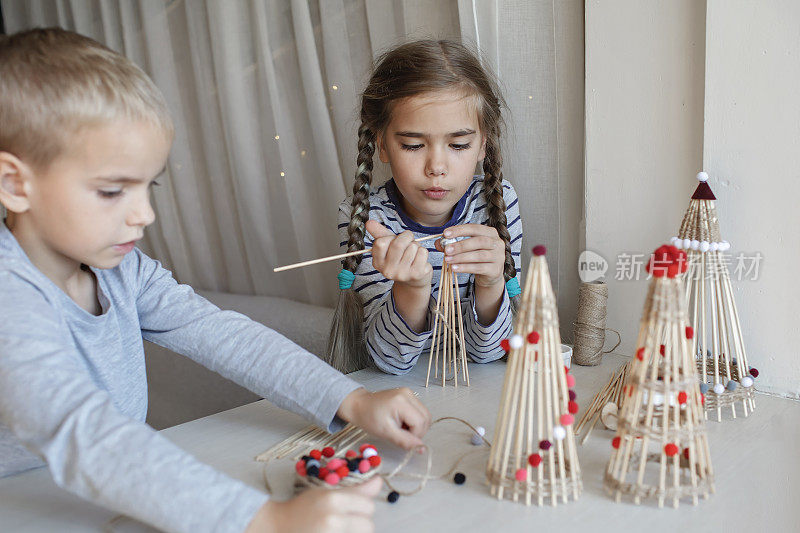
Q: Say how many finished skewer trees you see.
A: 3